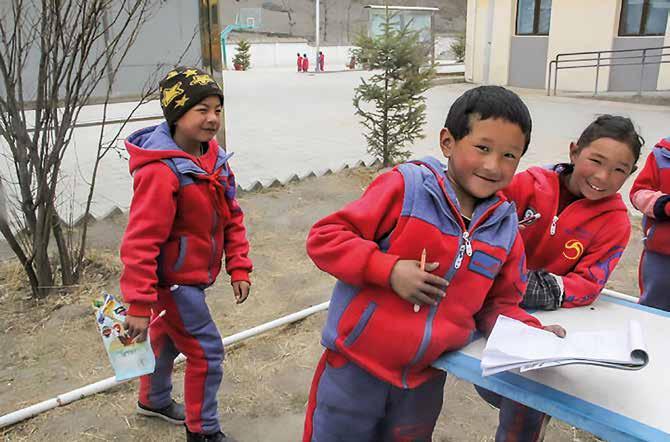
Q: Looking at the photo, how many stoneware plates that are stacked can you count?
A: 0